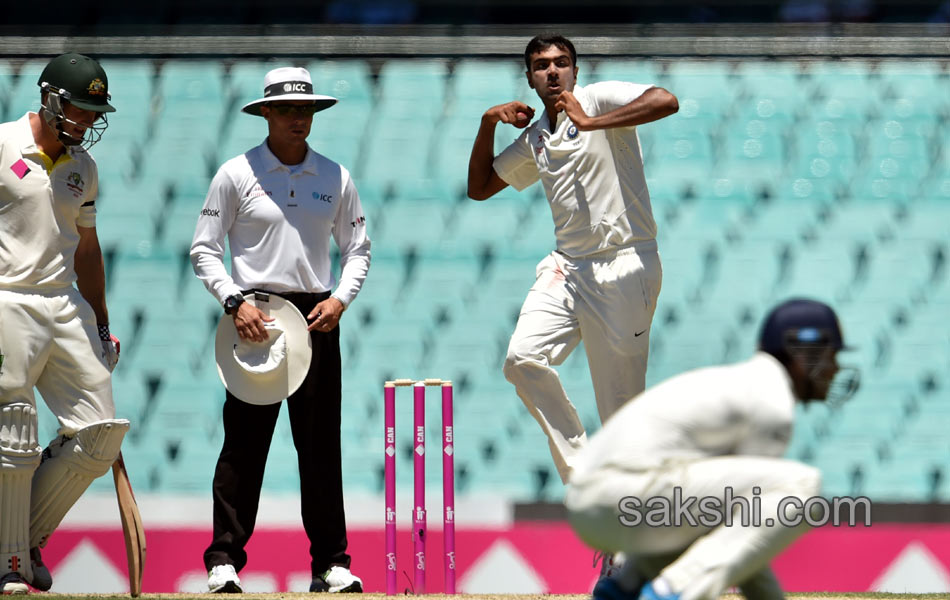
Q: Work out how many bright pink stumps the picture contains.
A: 3